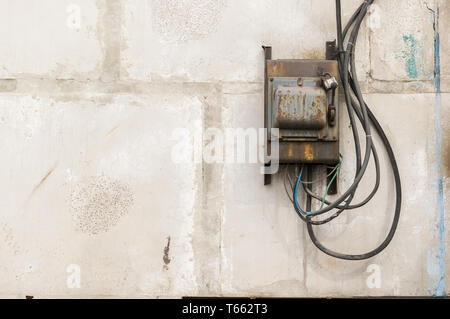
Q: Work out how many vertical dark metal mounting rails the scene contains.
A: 2